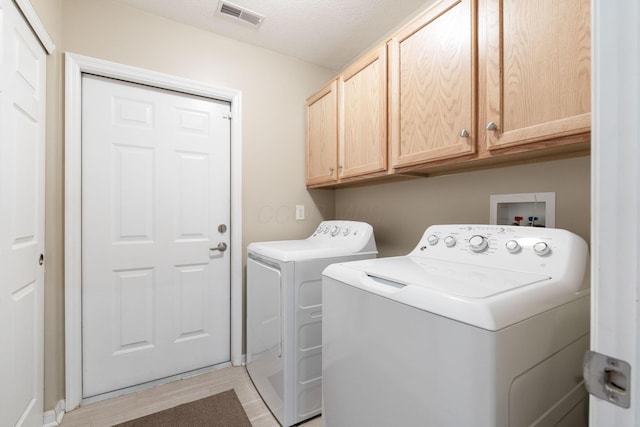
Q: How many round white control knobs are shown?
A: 9